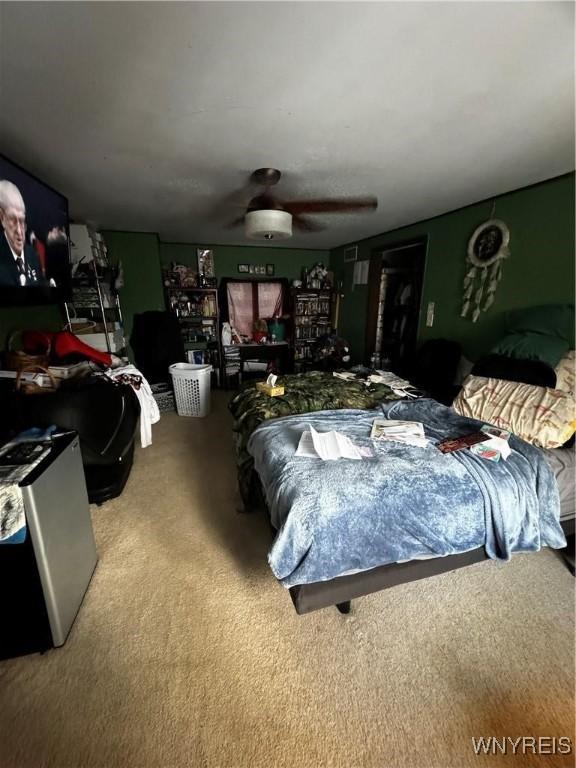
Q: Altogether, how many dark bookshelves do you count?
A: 2